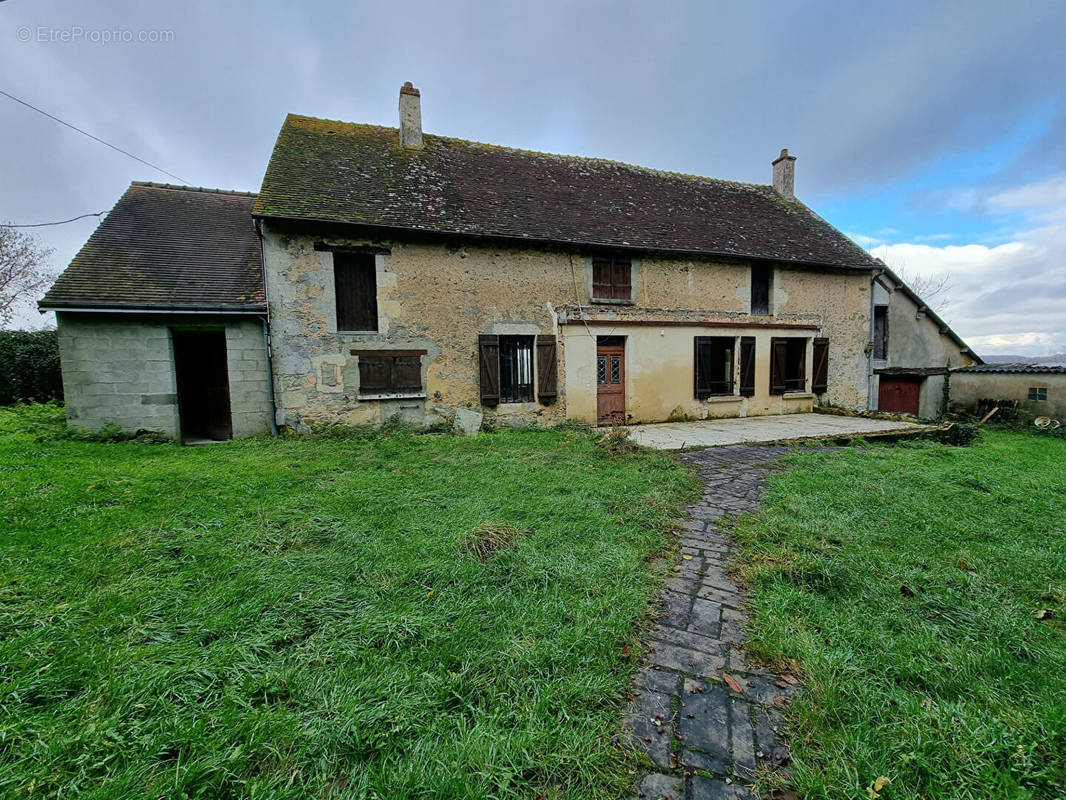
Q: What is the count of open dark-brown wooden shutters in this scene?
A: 6